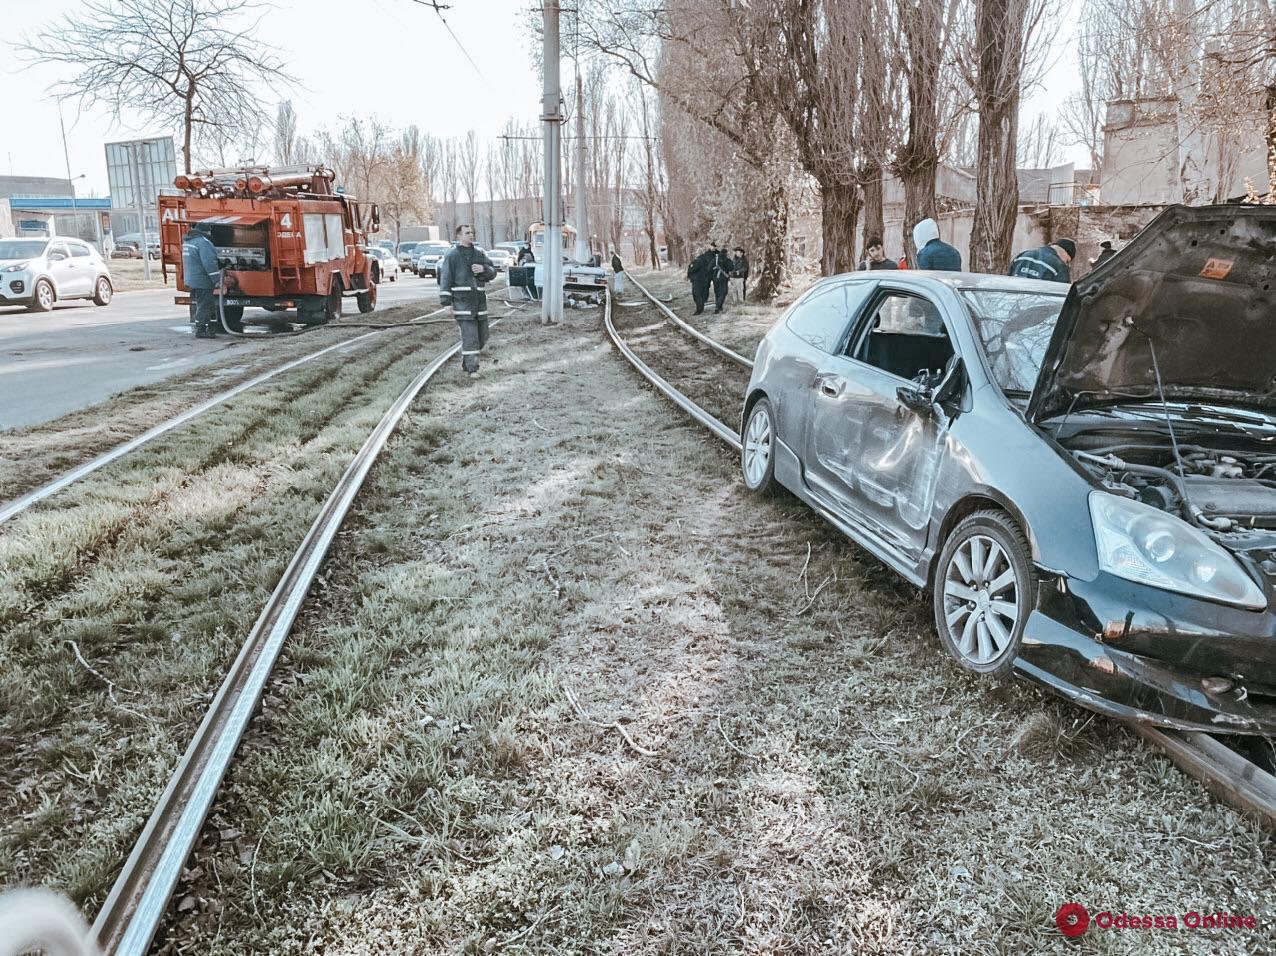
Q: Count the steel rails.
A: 4